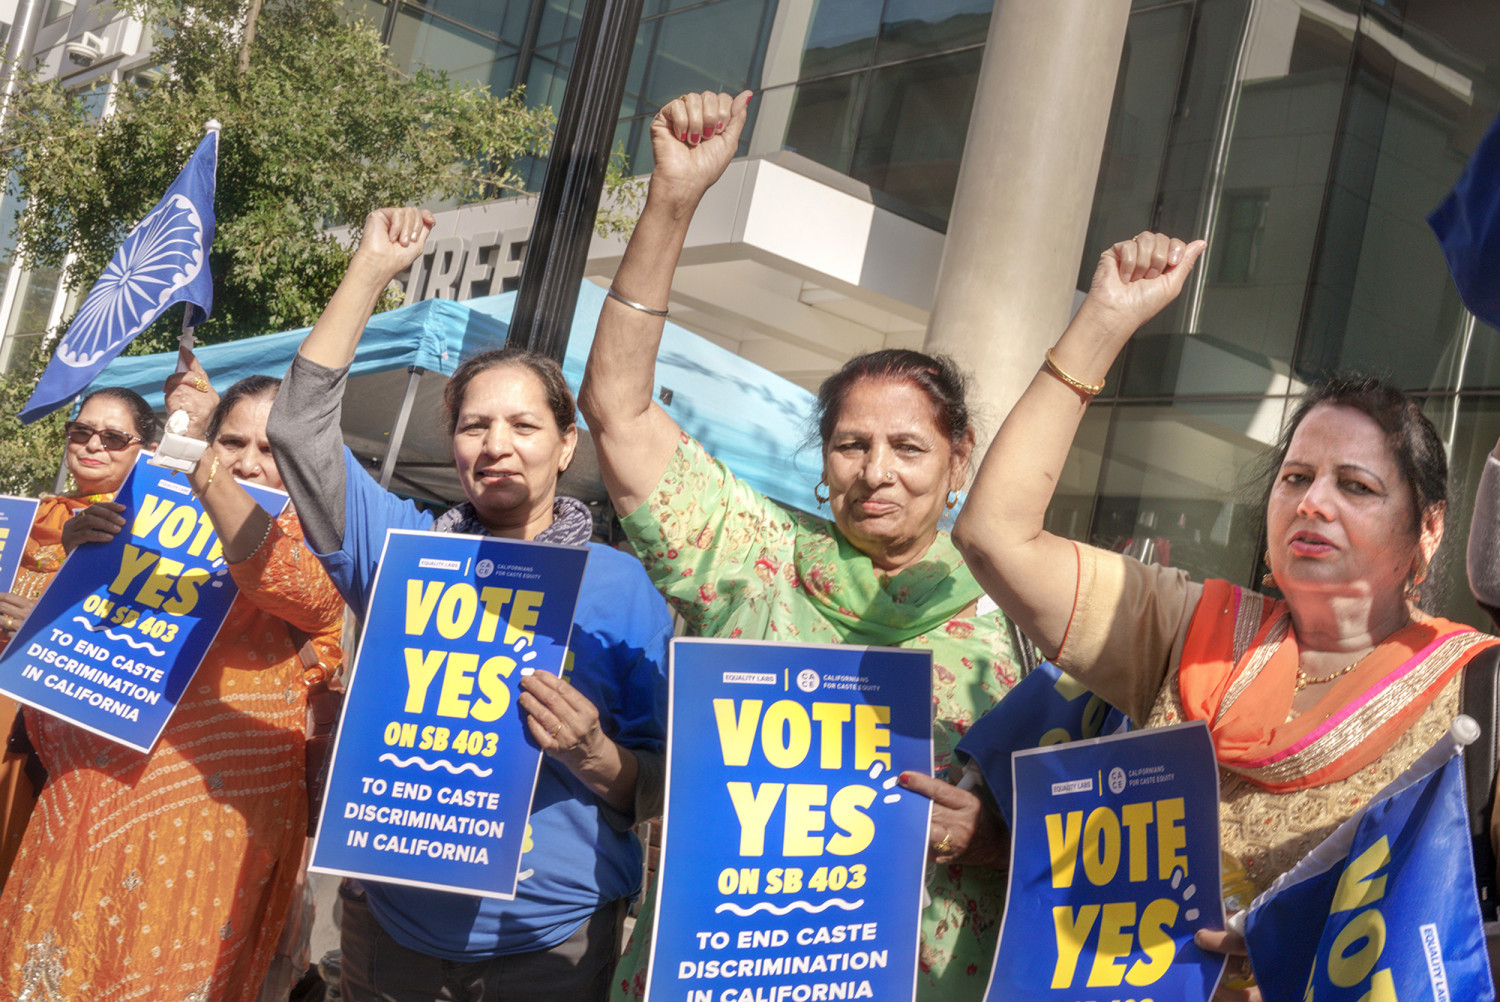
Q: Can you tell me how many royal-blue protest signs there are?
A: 5